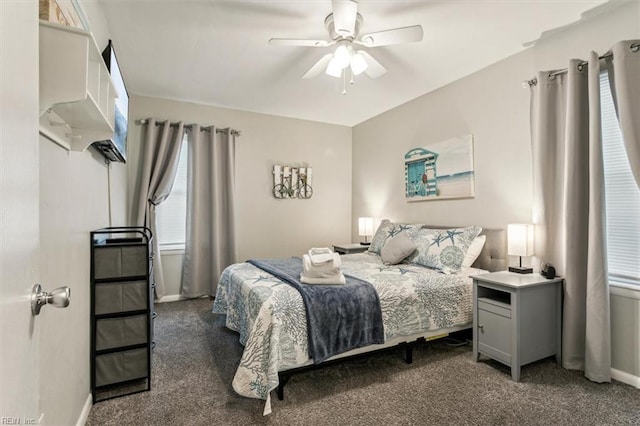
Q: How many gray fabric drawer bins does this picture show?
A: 4